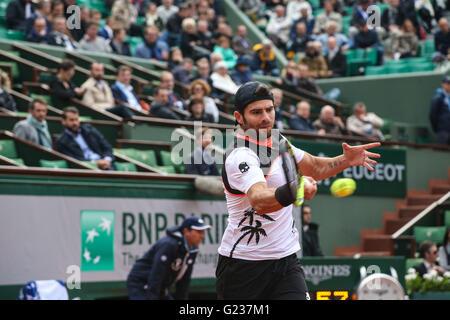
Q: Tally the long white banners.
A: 1